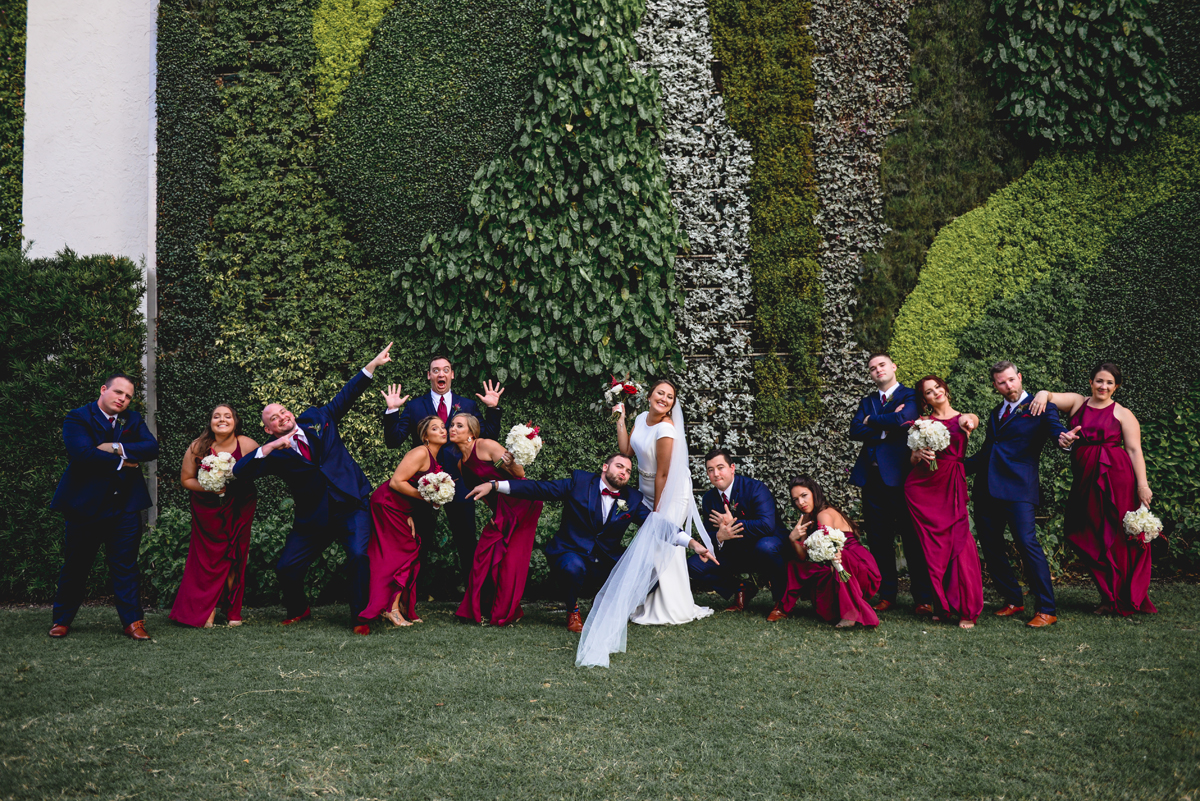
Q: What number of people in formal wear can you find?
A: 14